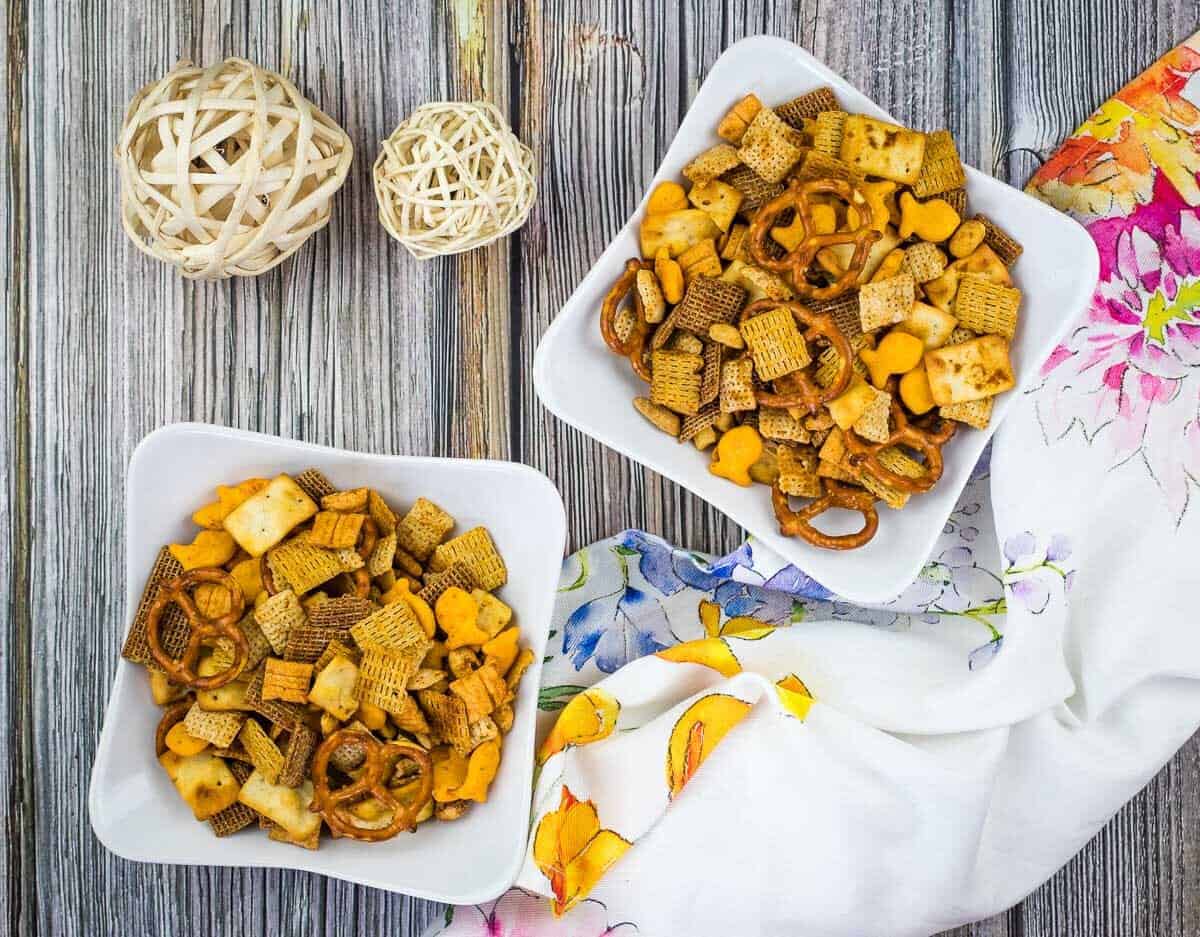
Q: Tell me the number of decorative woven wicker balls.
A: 2